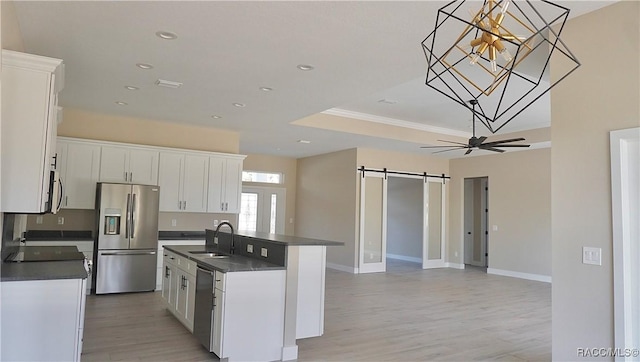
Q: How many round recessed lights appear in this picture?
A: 8